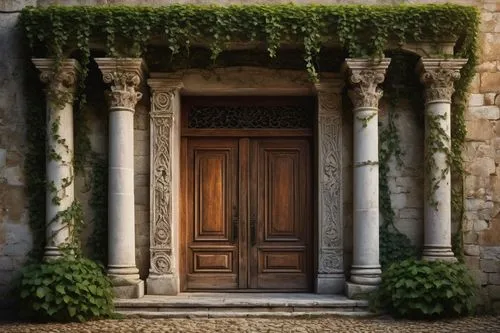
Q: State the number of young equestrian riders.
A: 0